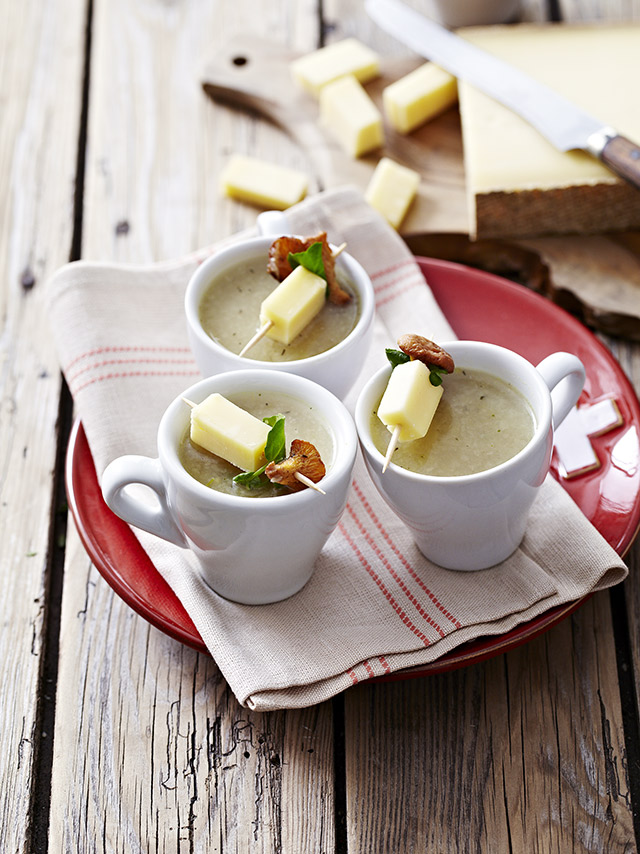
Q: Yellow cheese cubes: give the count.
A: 8